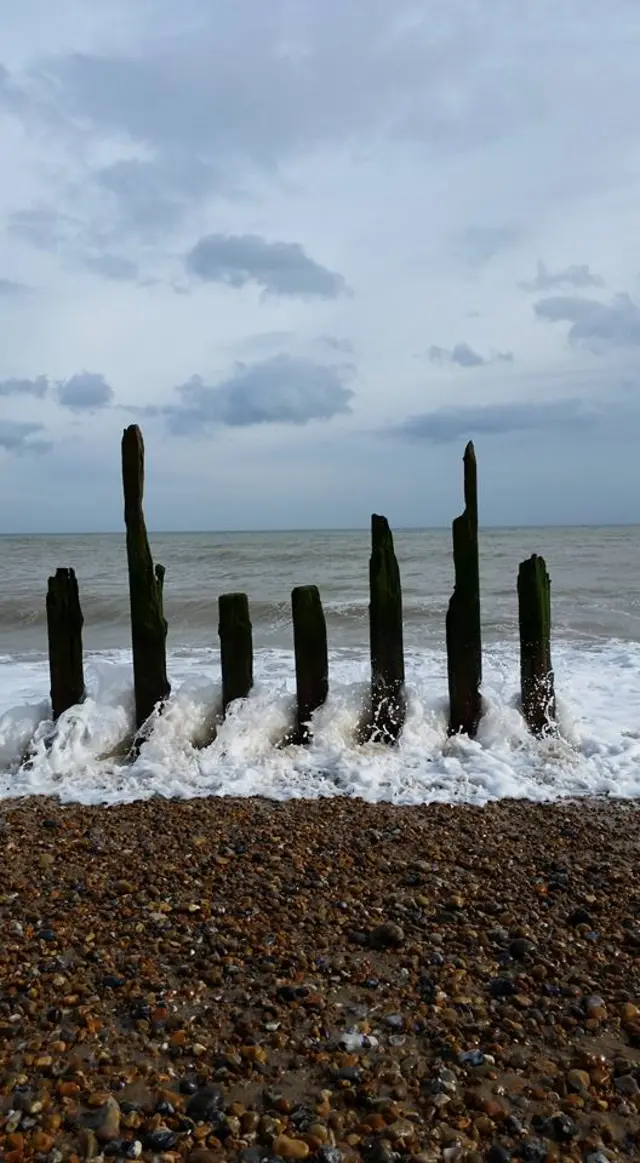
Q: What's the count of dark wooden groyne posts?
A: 7